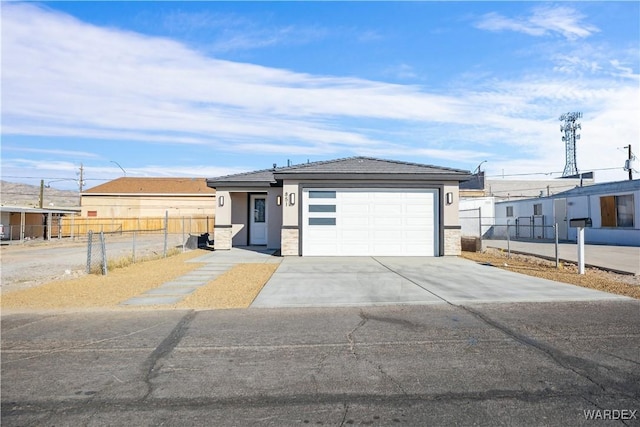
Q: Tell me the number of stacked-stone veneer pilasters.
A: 3